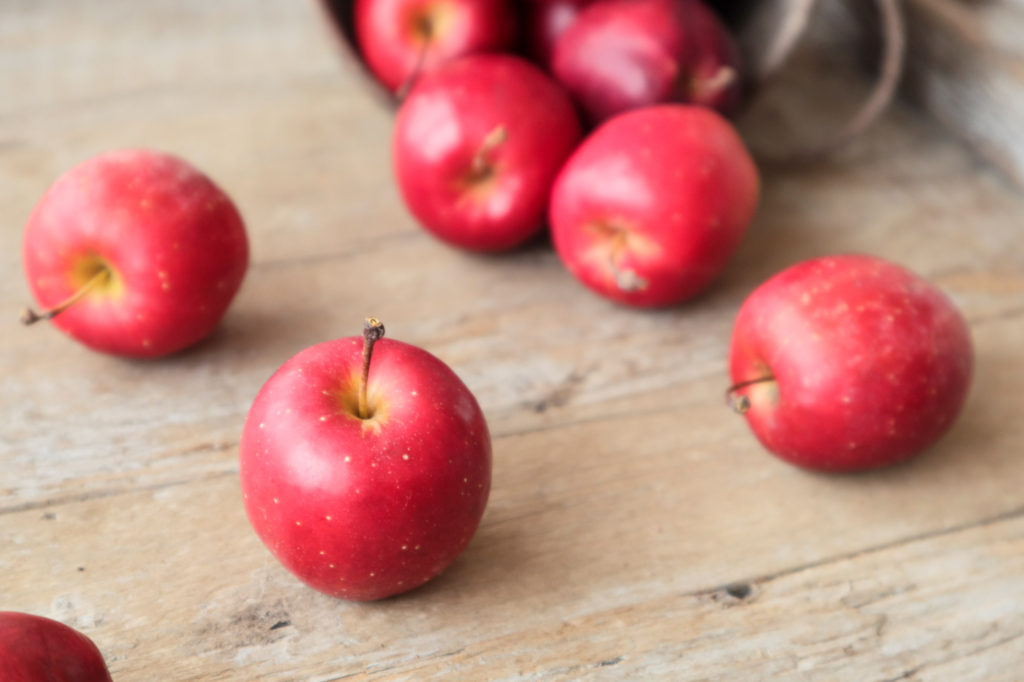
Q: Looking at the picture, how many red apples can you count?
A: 9